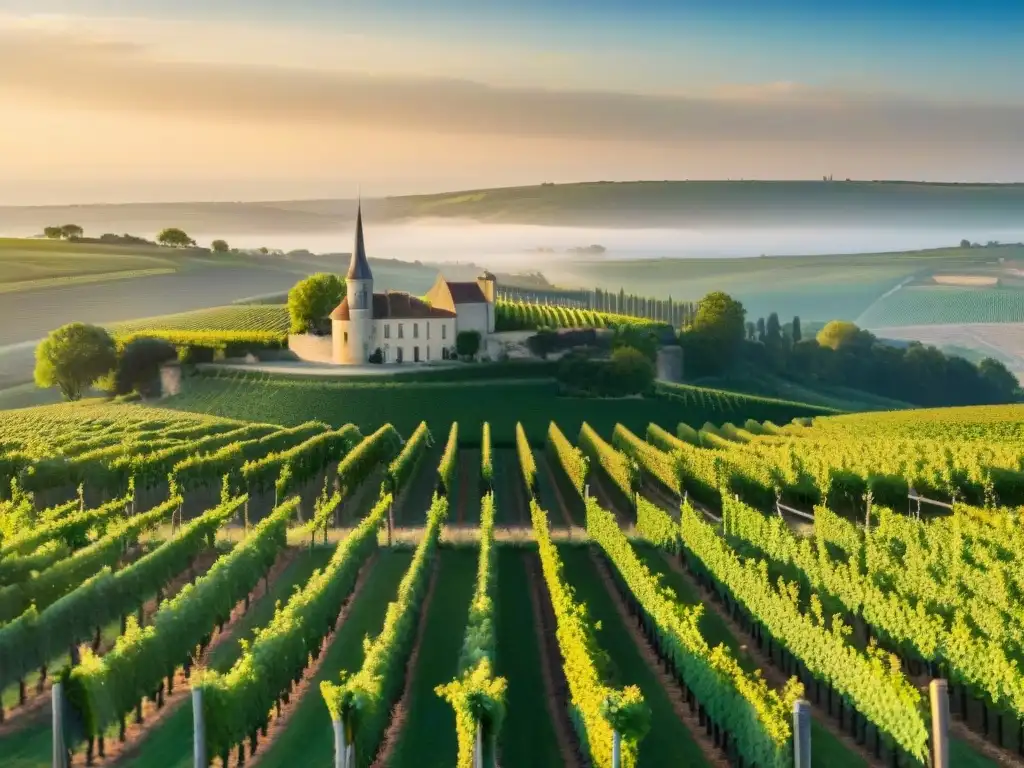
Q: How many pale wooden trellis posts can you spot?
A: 7